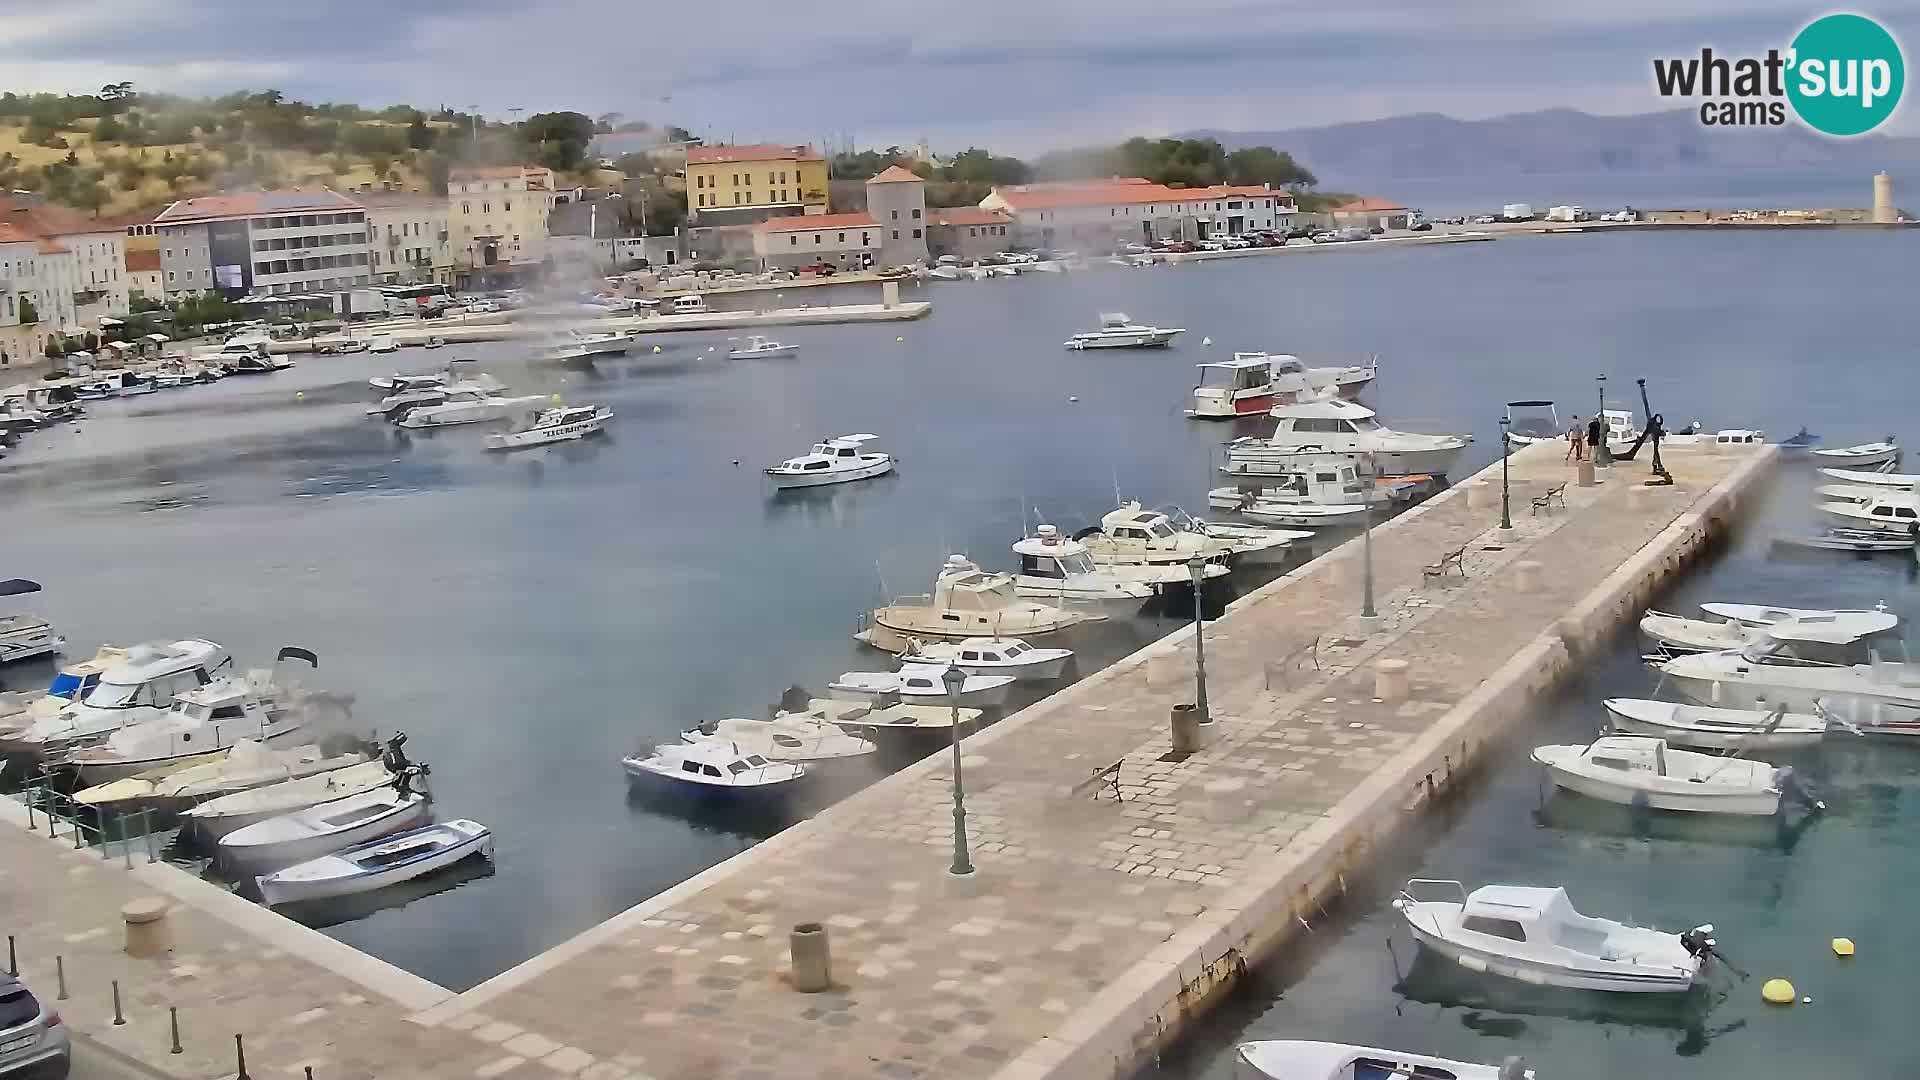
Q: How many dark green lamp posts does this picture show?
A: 5